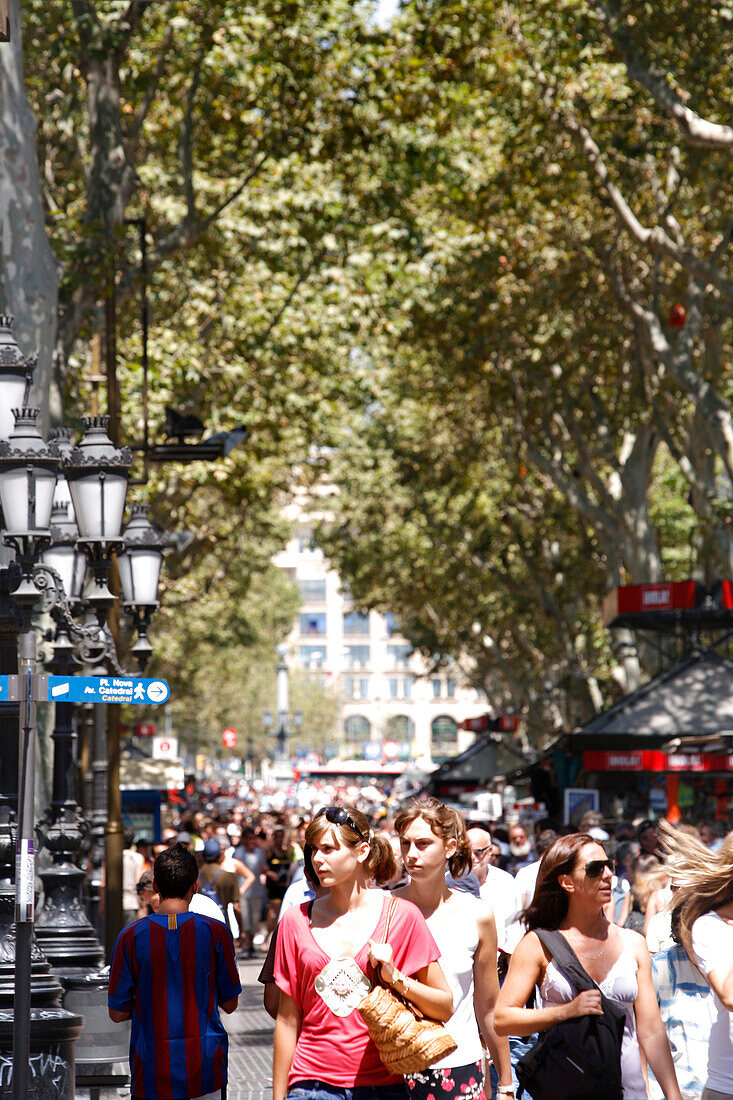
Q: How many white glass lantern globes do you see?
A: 6